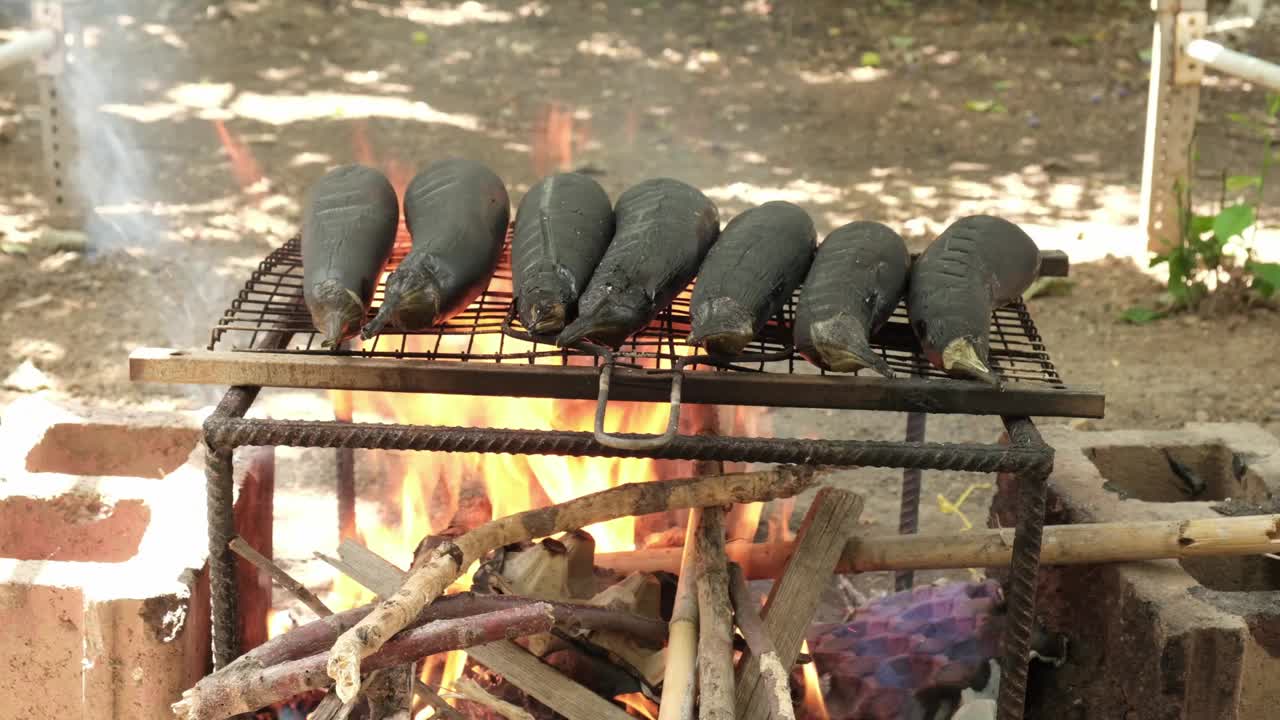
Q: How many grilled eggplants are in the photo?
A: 7